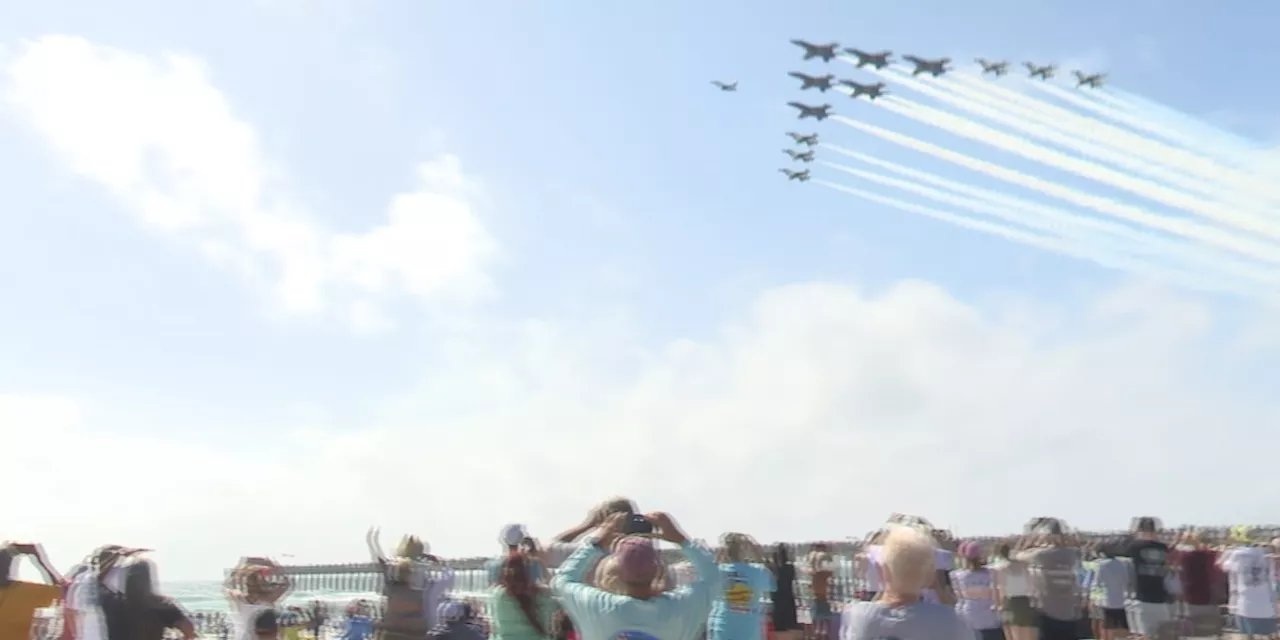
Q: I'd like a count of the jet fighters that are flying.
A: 13